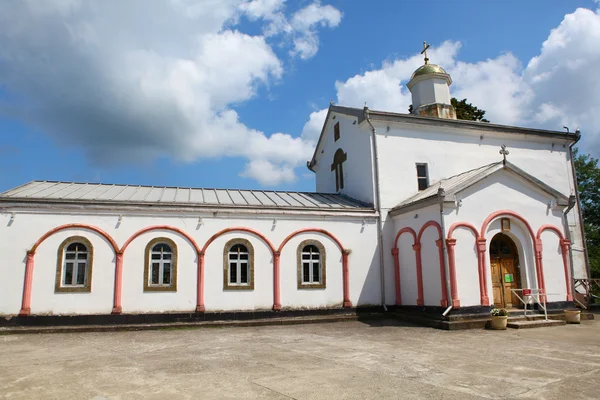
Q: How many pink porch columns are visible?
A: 7